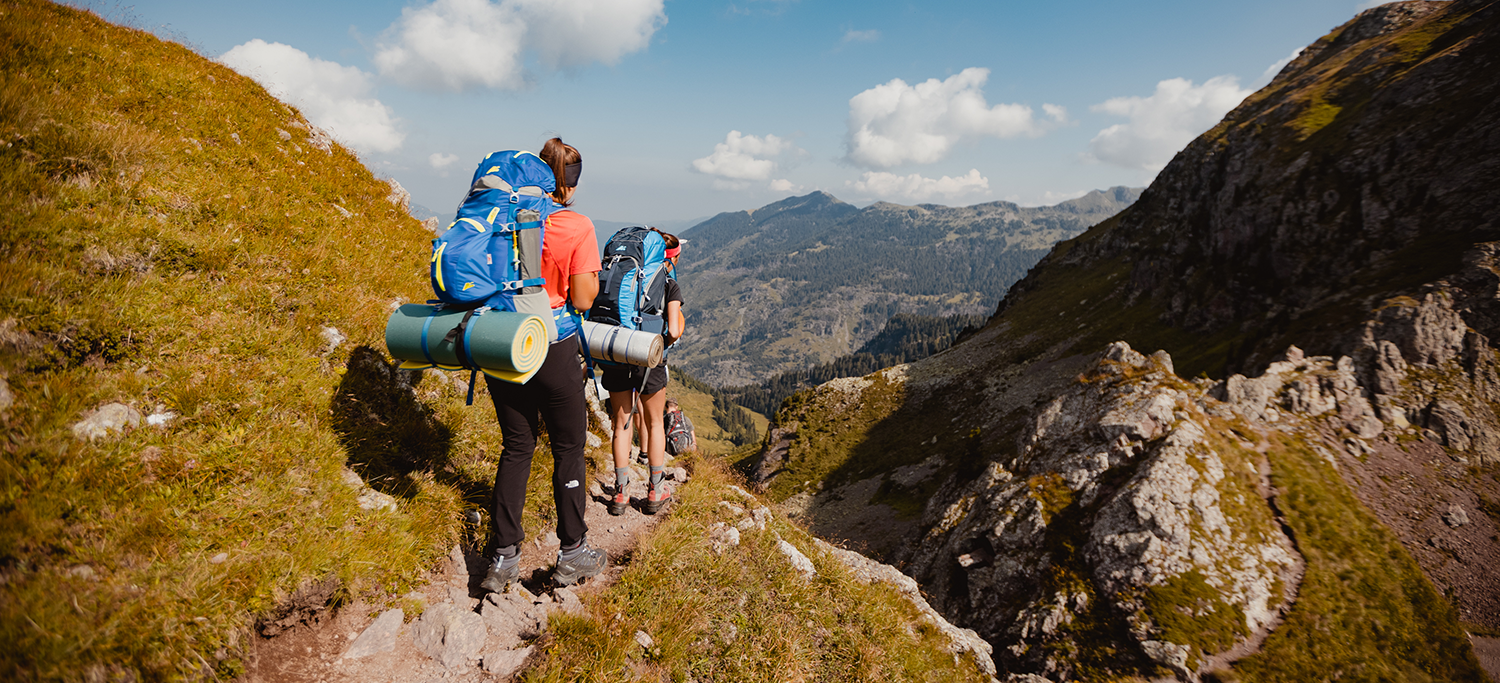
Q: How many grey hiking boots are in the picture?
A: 2